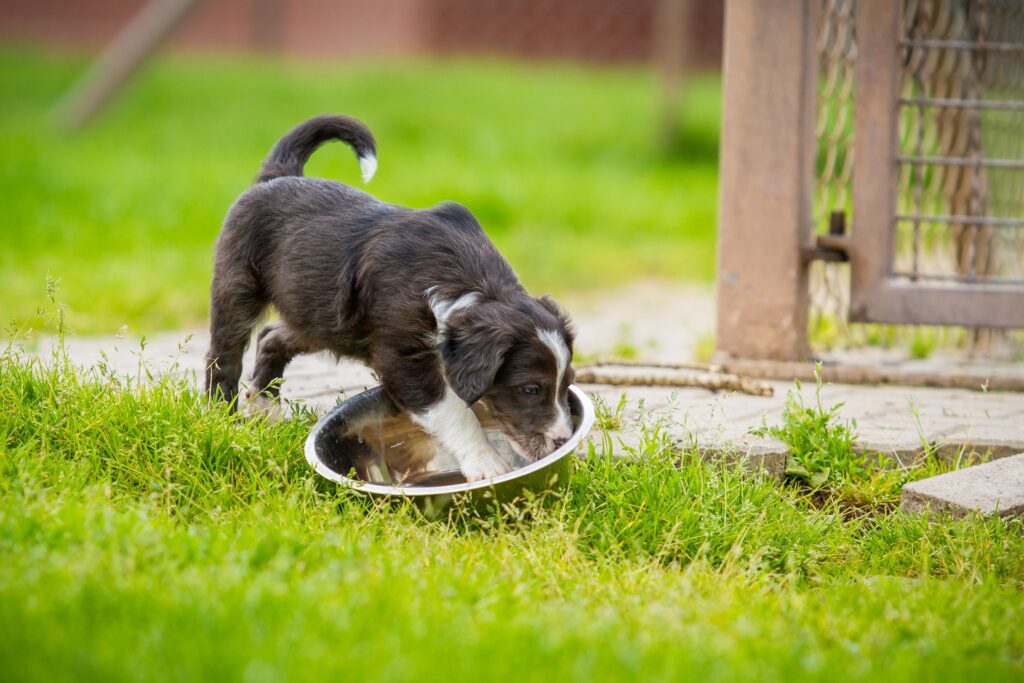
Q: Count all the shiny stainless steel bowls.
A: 1